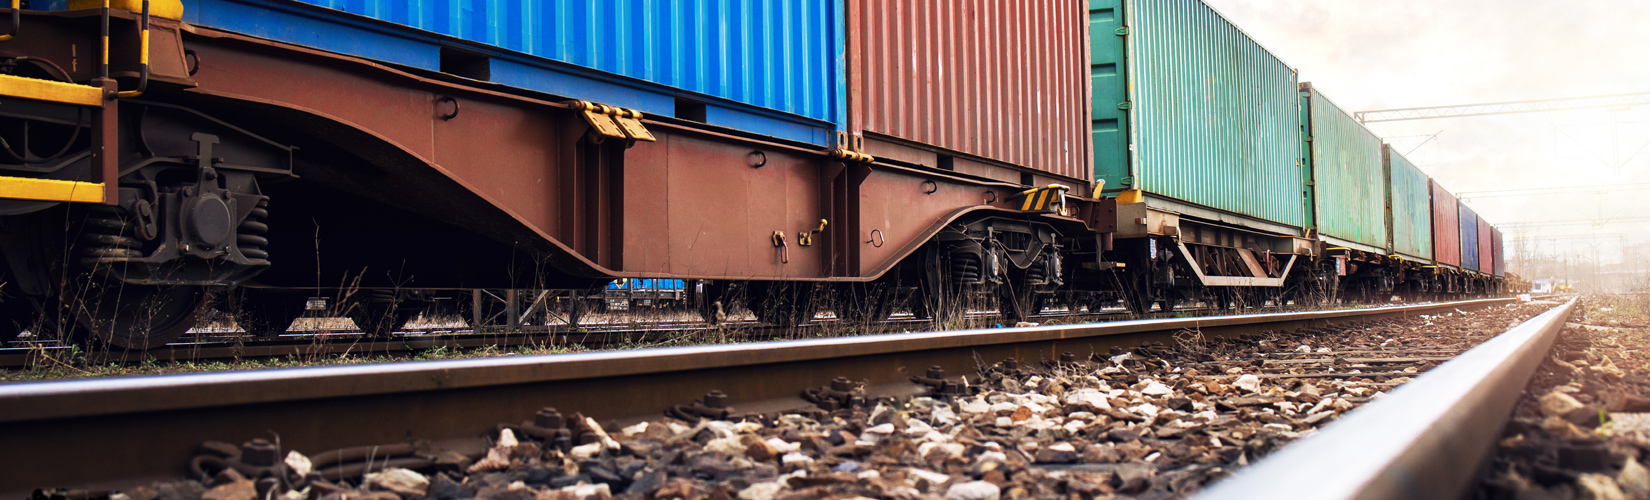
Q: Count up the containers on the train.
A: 9